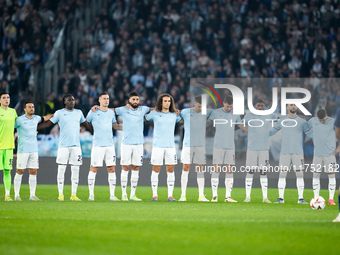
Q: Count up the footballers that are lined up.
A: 11